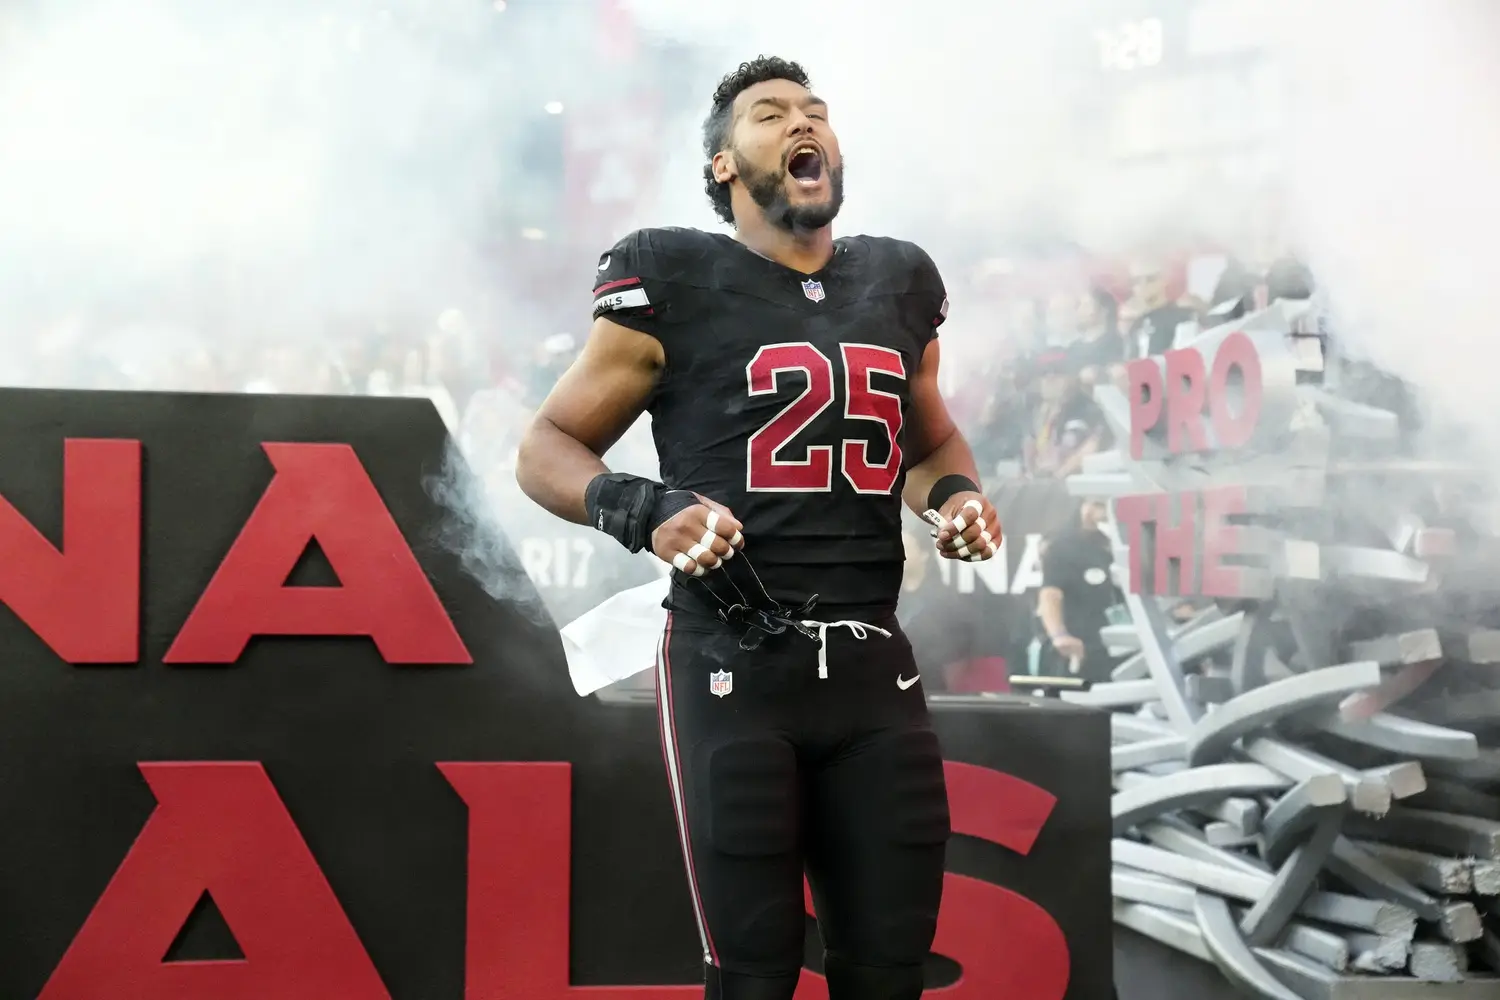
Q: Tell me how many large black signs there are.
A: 1